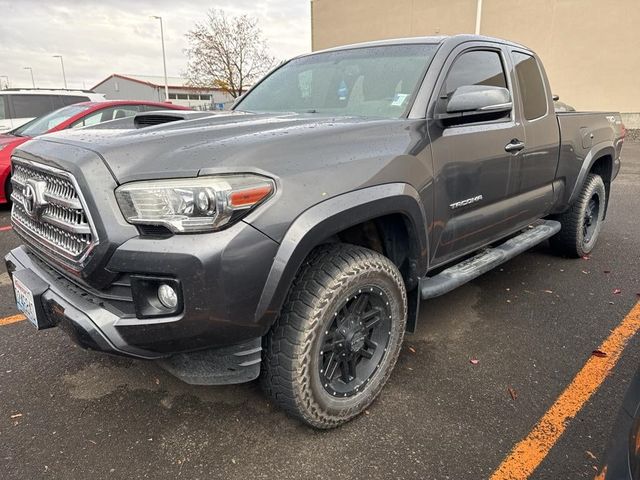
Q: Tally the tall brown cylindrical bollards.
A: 0